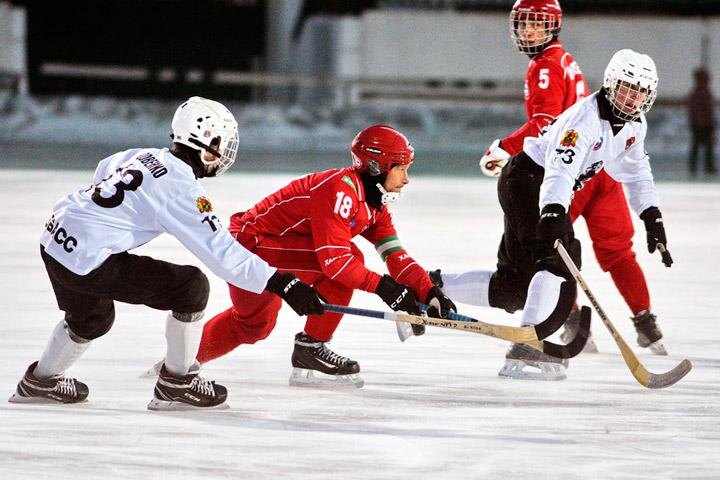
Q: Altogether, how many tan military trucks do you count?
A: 0